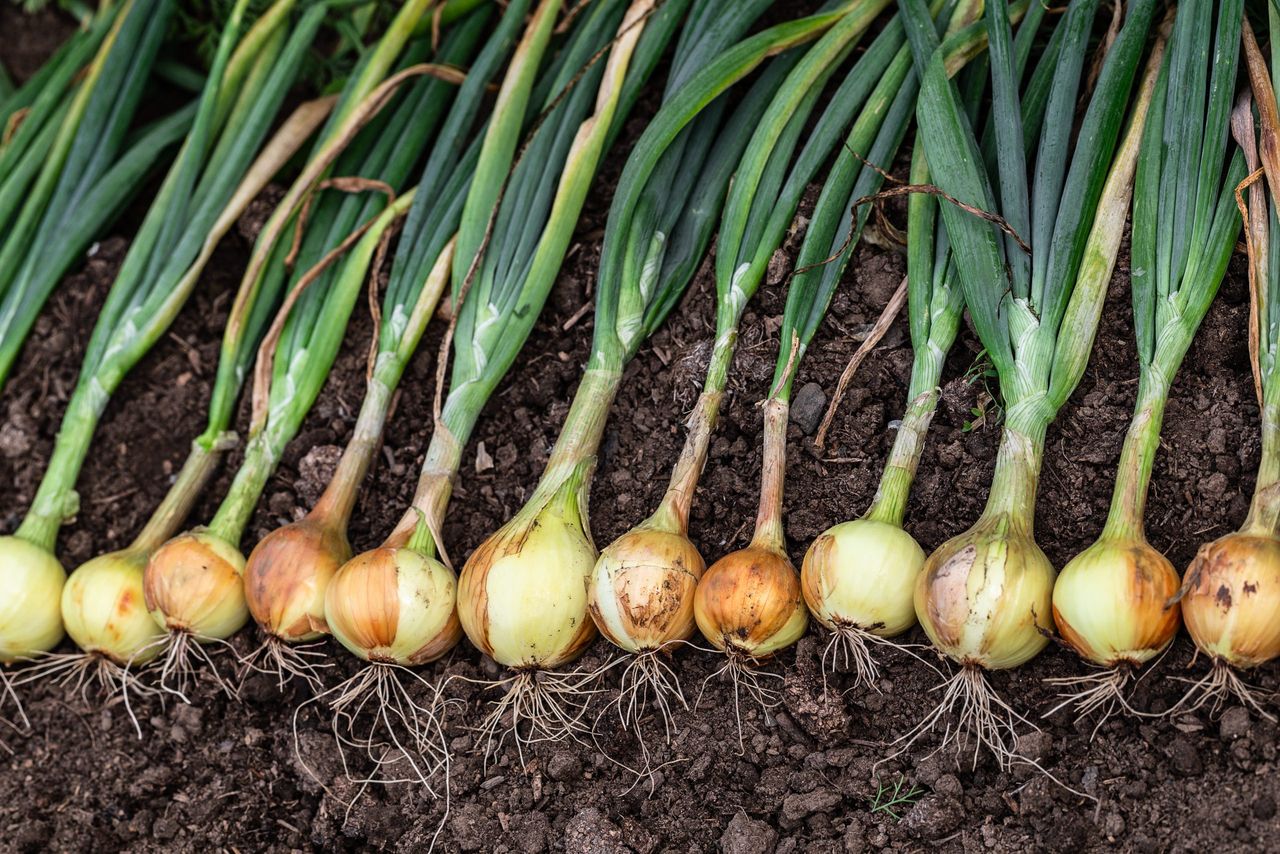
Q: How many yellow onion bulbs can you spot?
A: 12